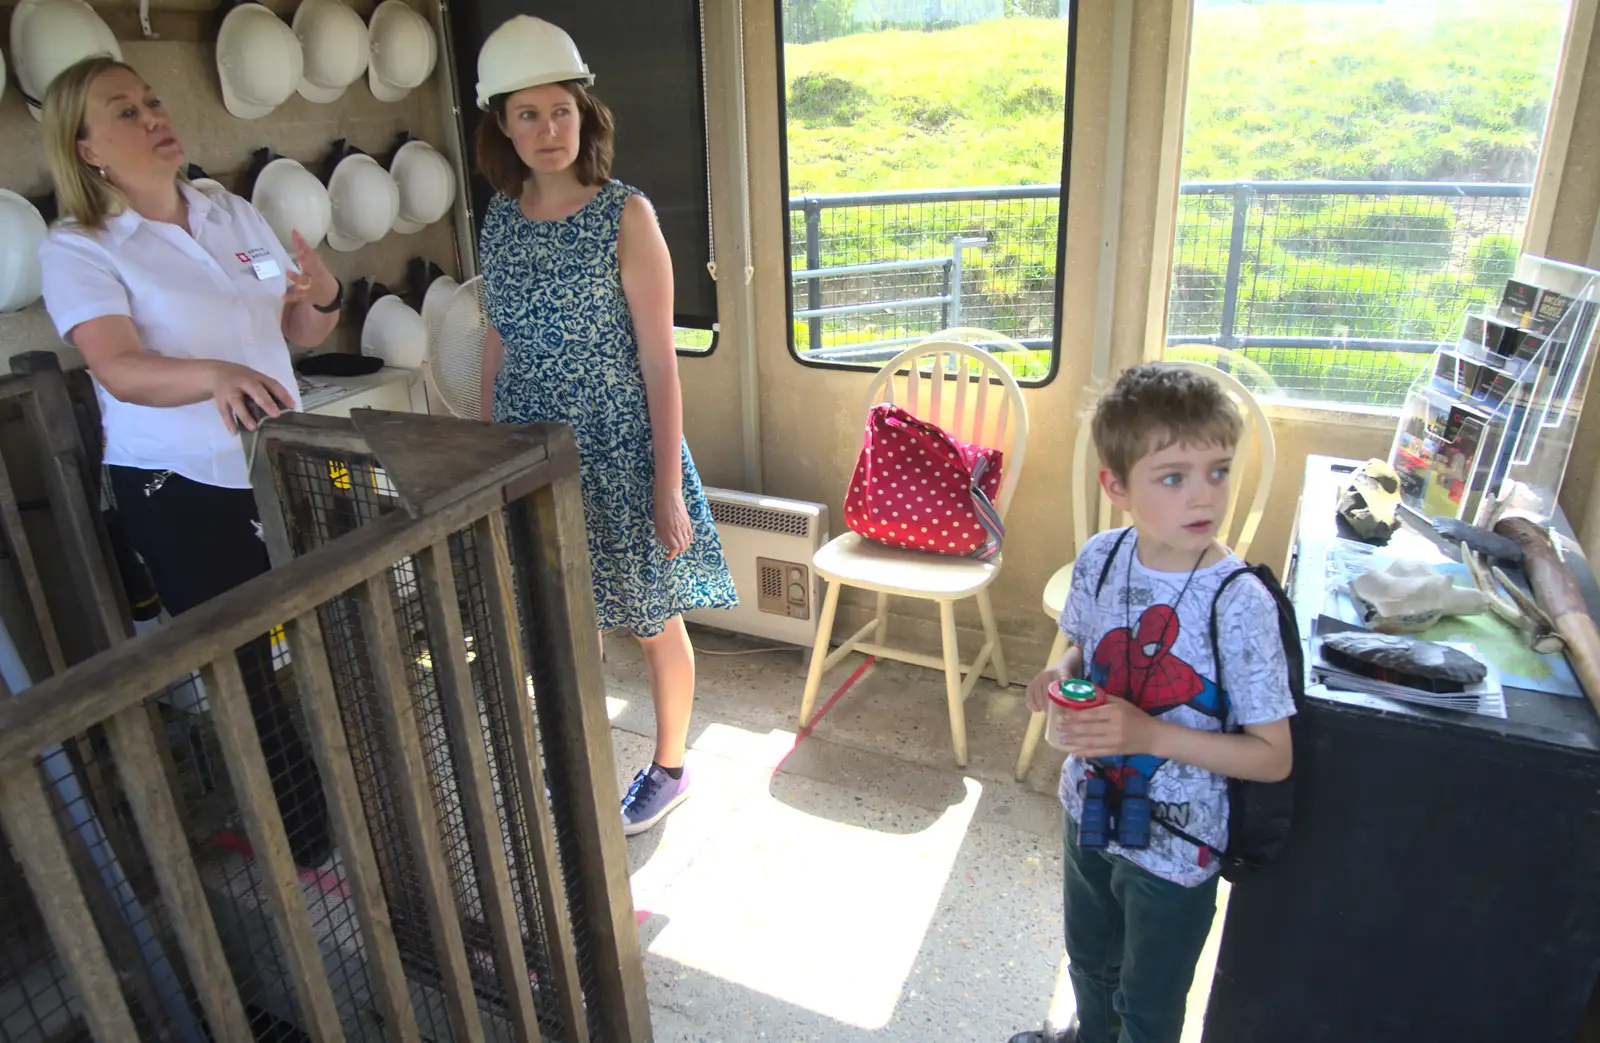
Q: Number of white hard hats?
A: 13